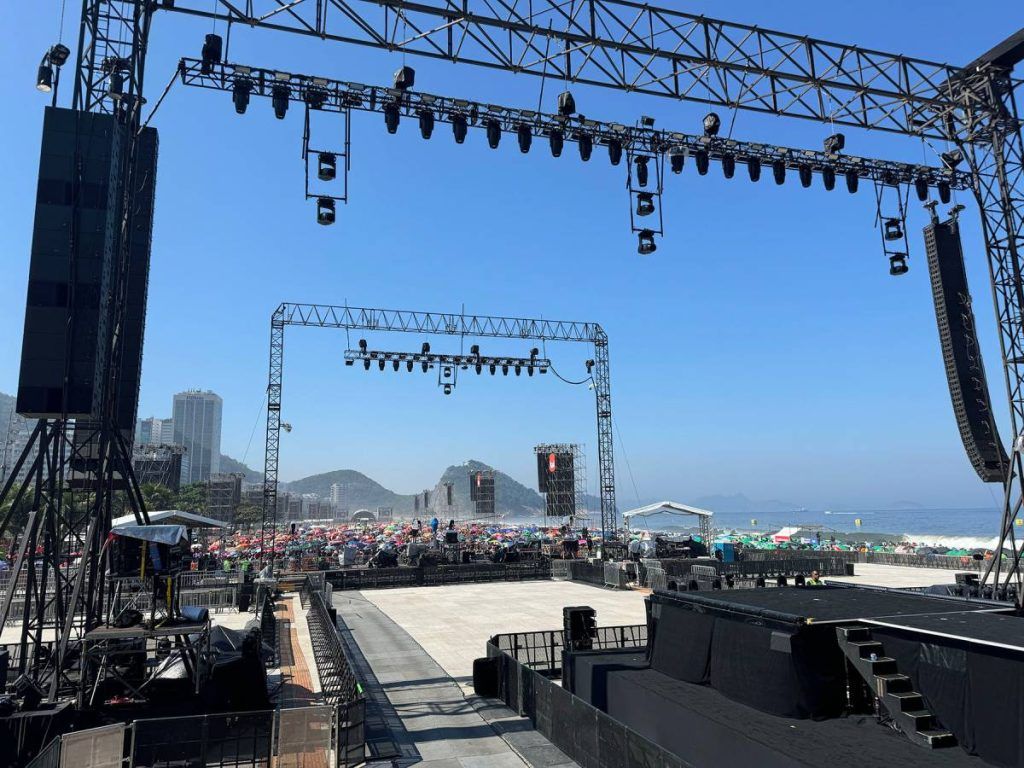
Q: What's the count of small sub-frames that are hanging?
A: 4